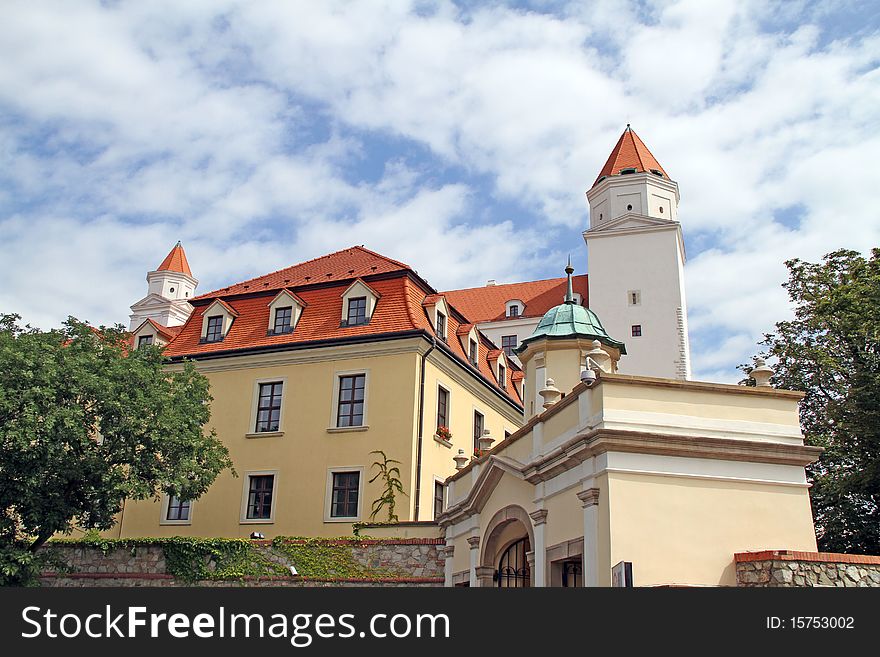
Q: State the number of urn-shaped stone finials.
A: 5